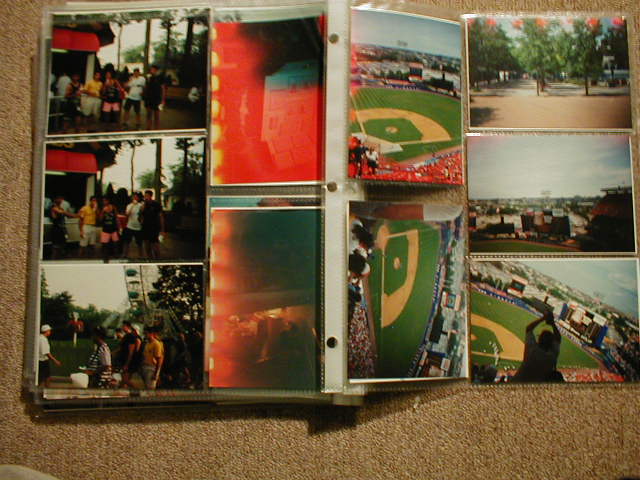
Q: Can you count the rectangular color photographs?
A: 10